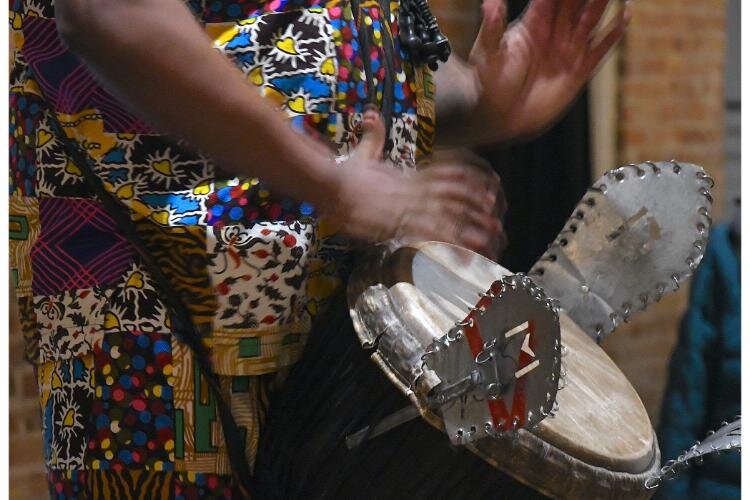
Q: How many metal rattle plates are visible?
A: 3